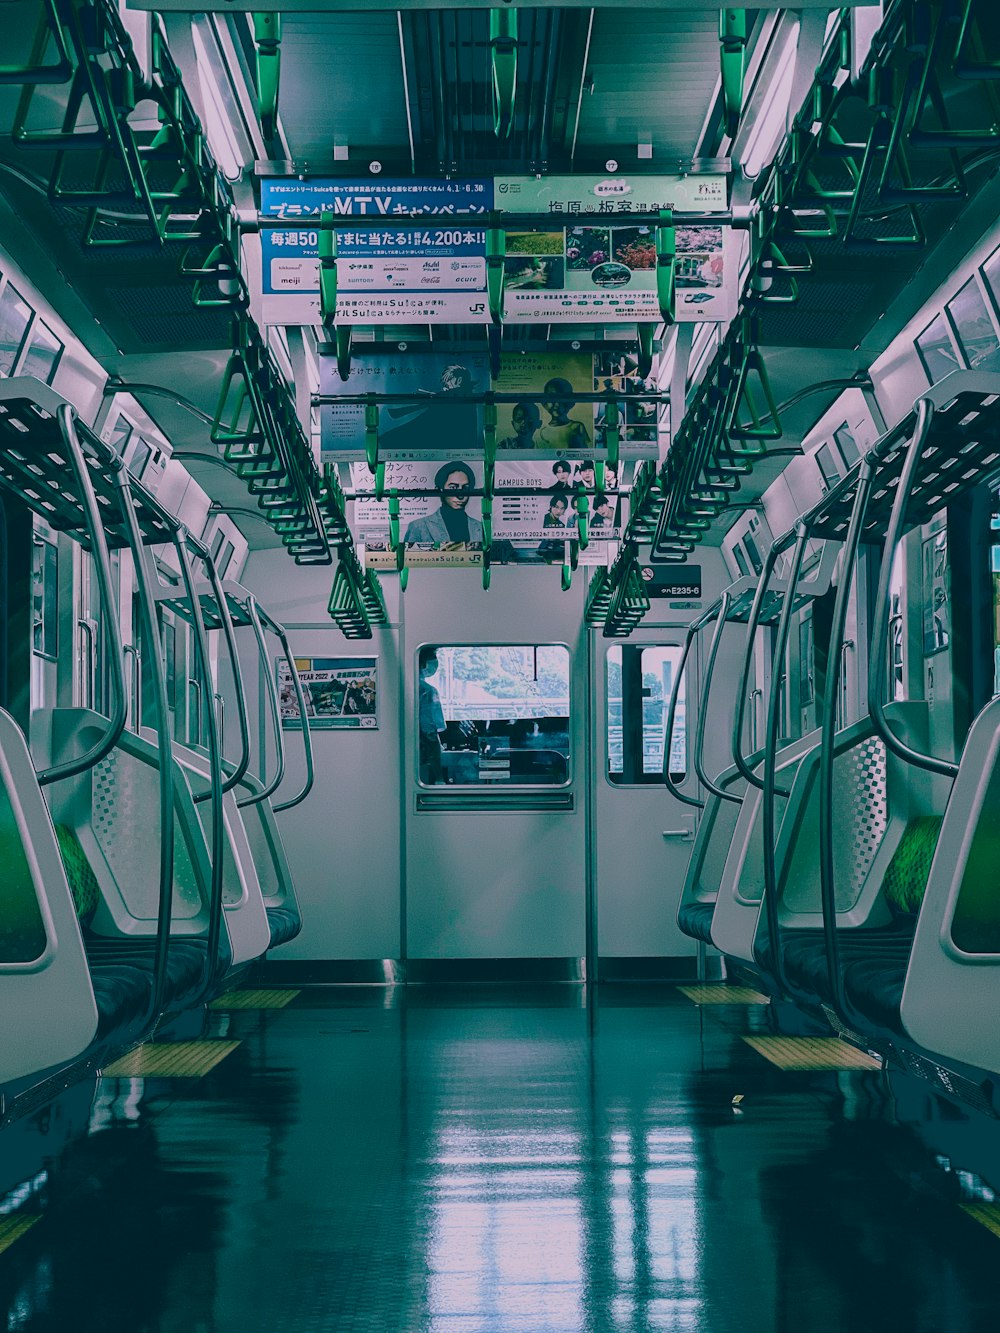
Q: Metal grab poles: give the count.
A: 12